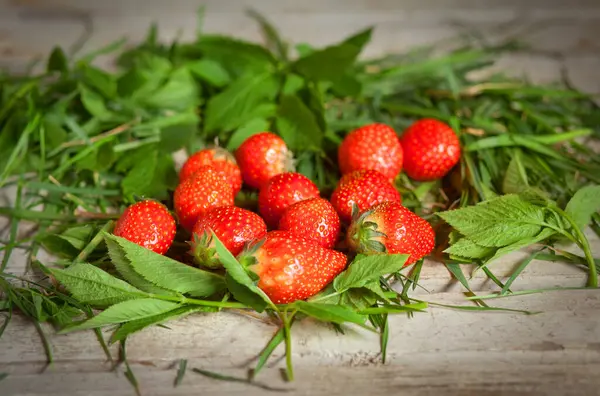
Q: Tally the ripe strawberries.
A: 12